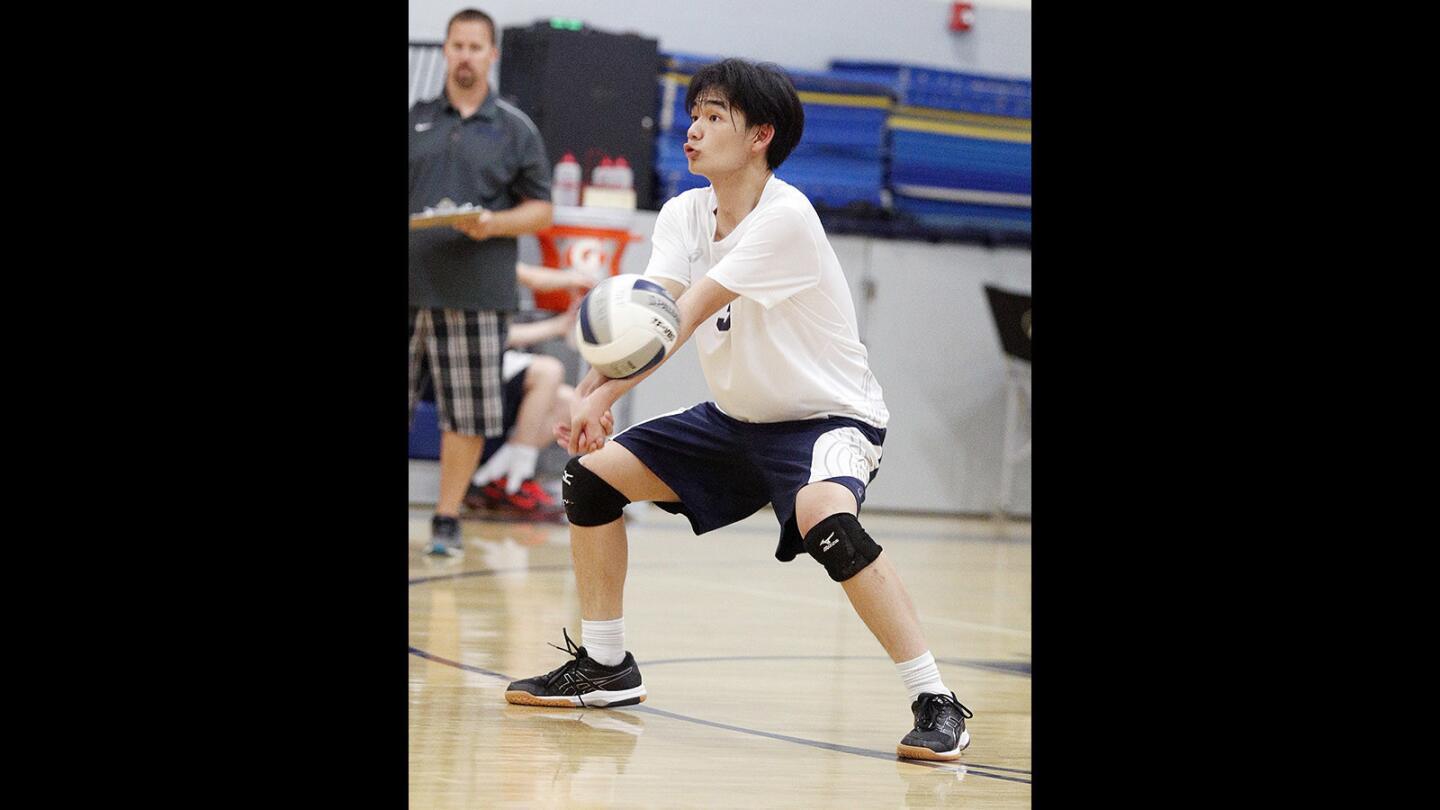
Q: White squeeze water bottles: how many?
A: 3